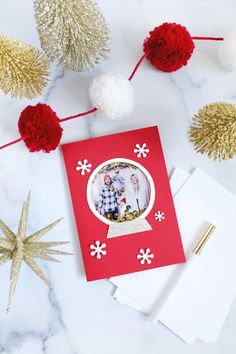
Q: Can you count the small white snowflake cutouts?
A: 5